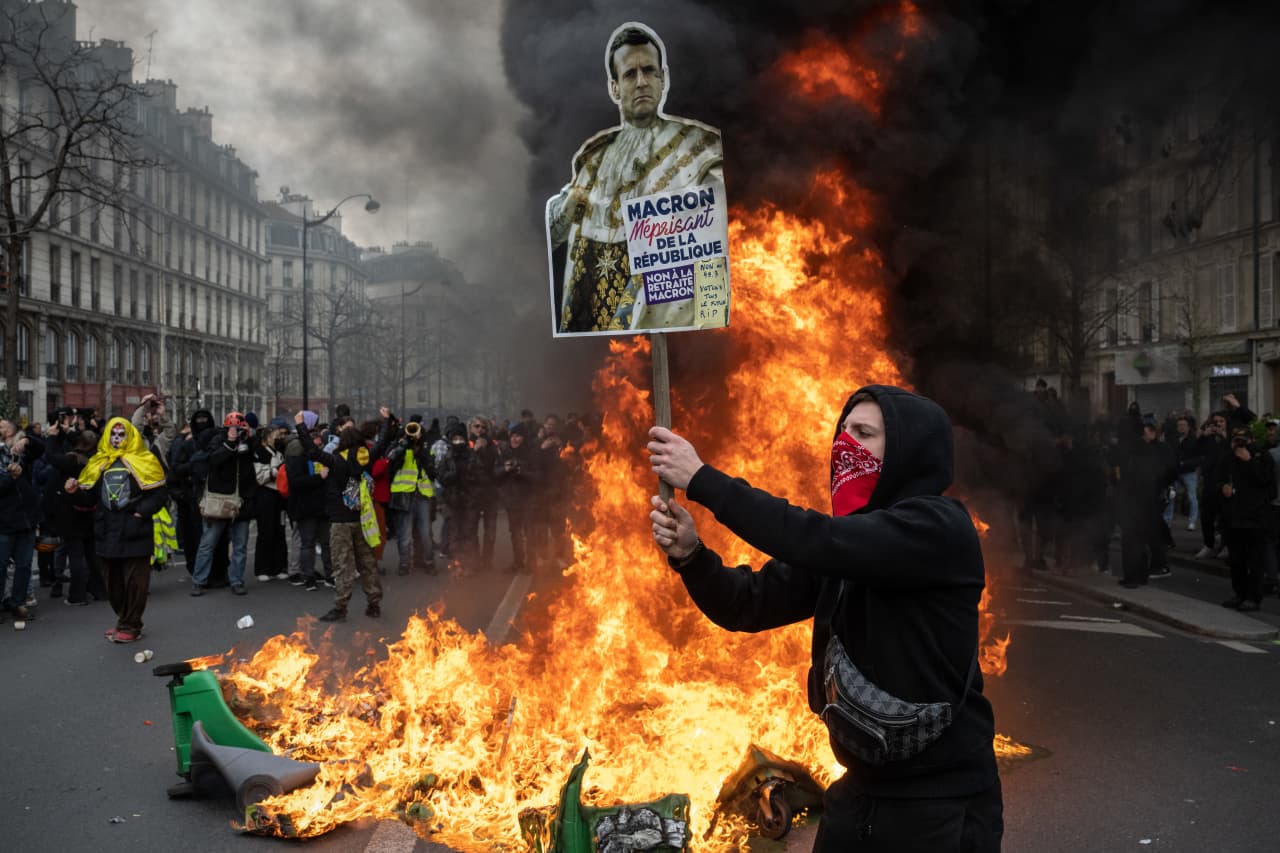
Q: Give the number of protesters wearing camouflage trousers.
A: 1